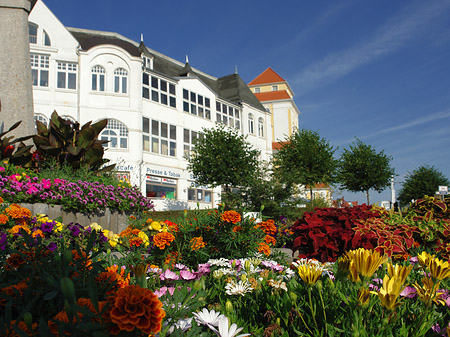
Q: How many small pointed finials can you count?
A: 3